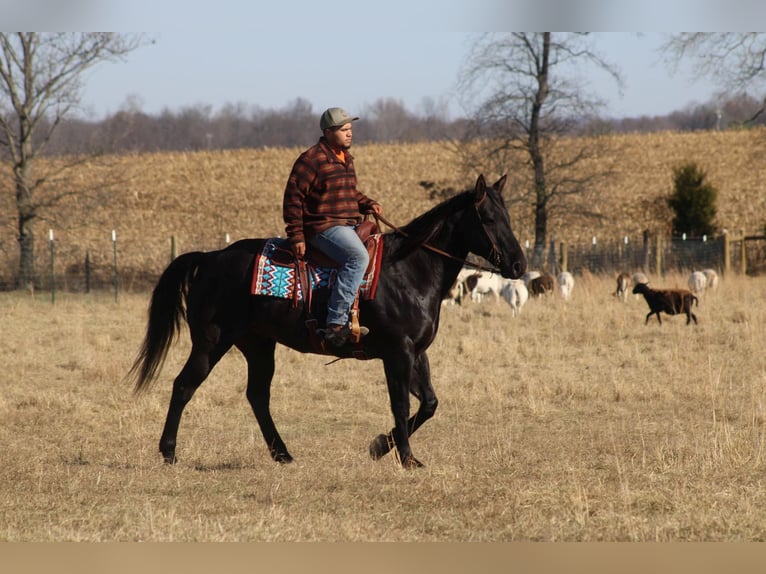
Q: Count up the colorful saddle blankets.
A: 1